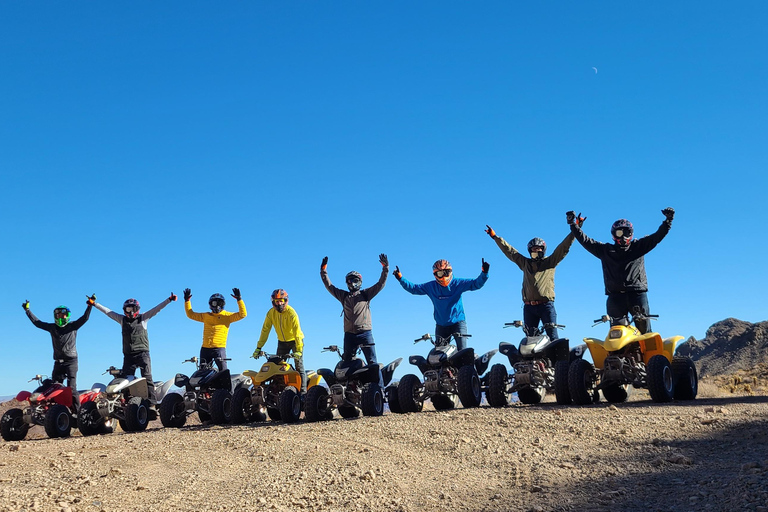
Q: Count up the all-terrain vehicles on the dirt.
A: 8